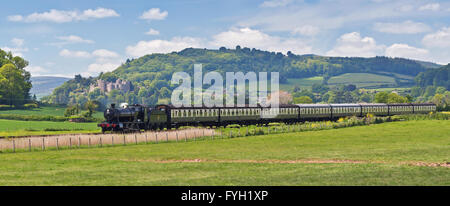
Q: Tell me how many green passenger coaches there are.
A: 8